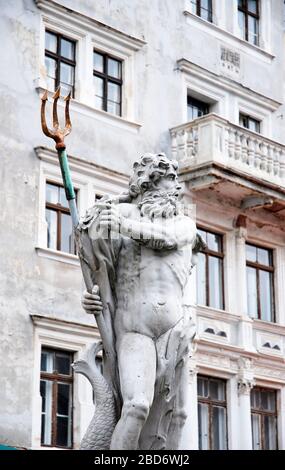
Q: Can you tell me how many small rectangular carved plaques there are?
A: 1